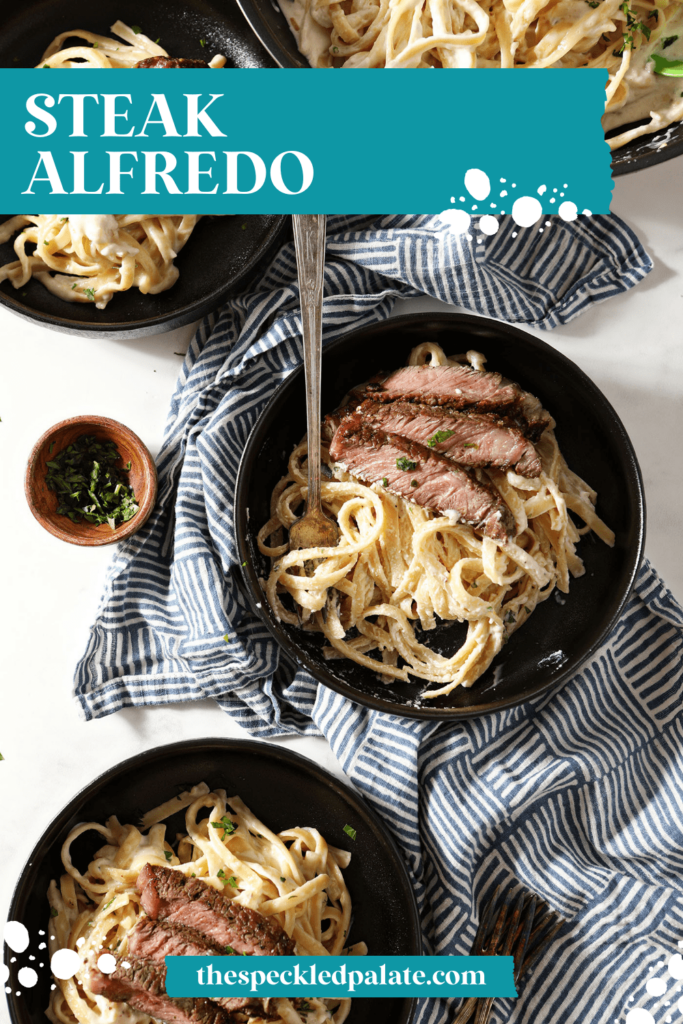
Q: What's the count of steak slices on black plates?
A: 6